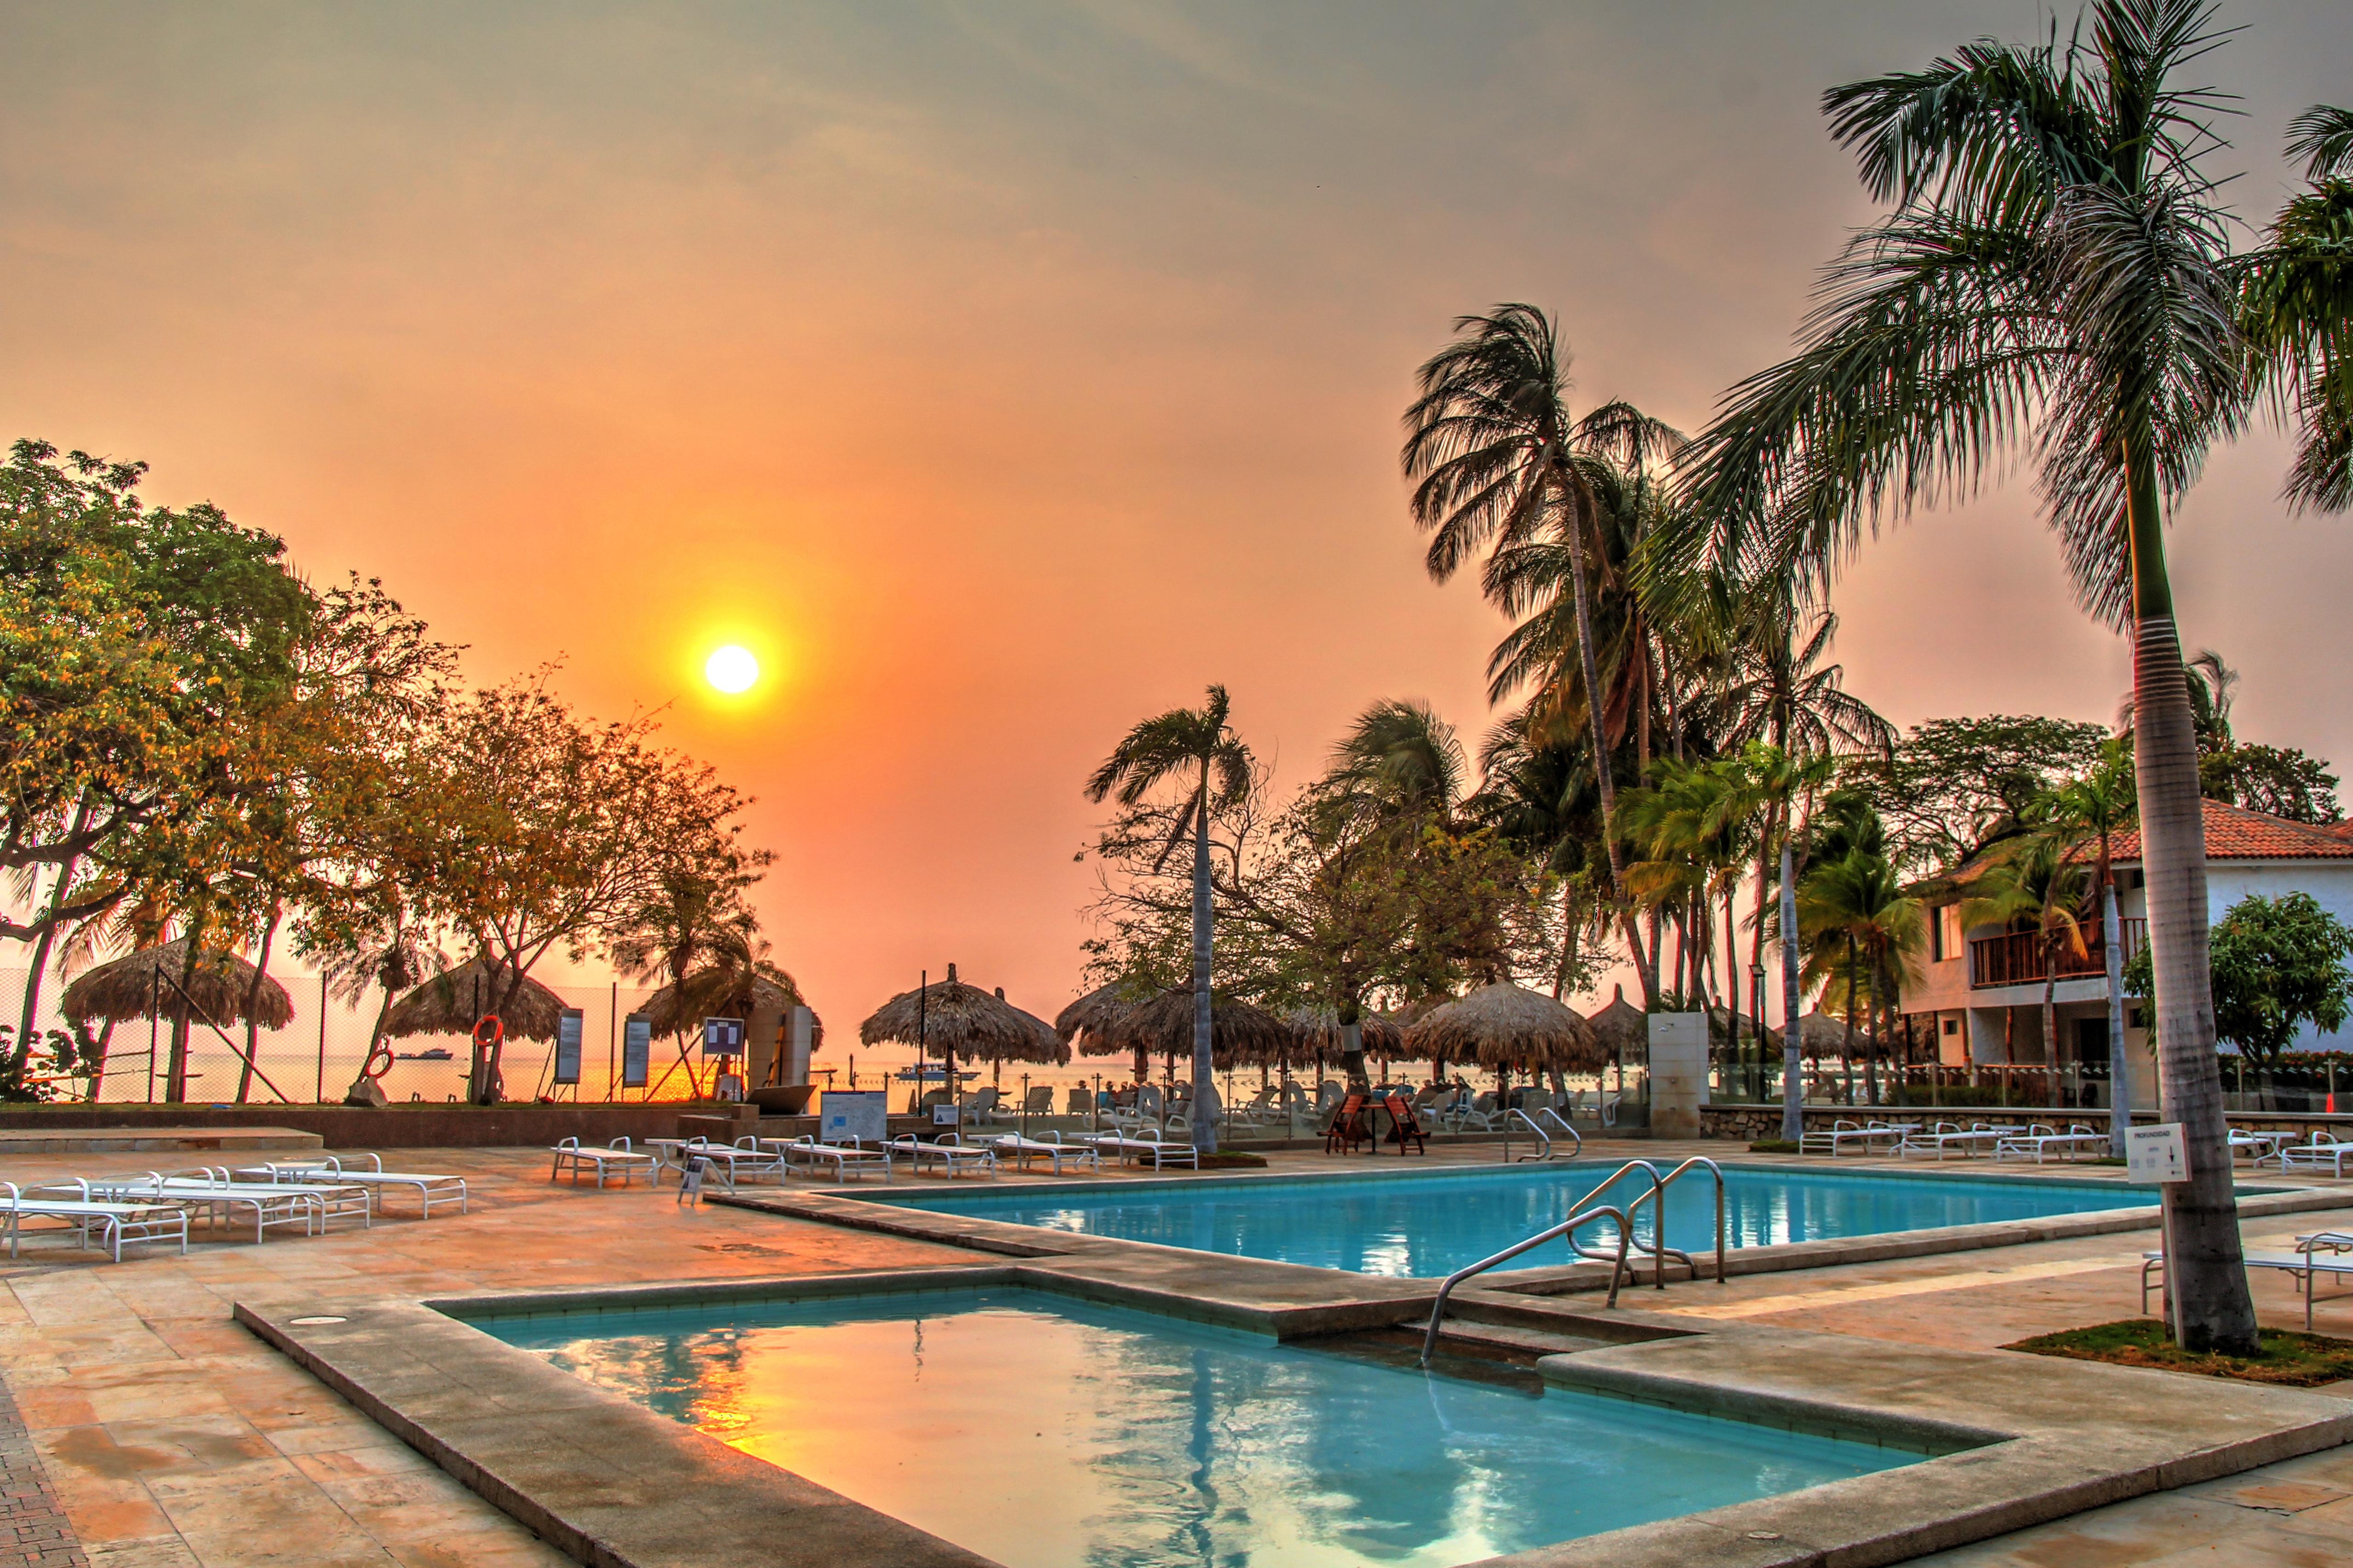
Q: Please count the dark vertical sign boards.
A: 2